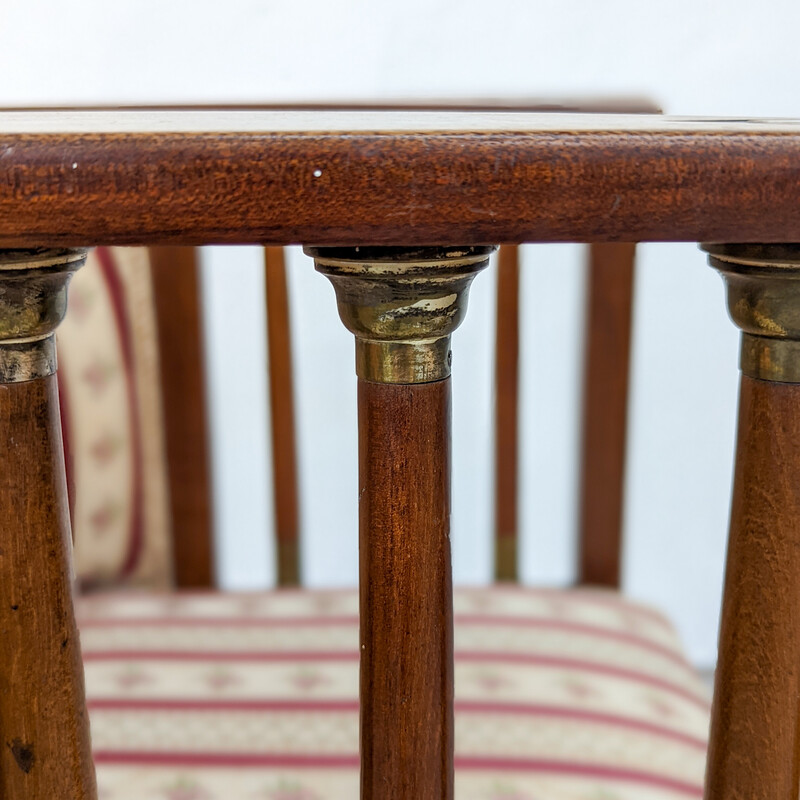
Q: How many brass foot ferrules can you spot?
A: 2